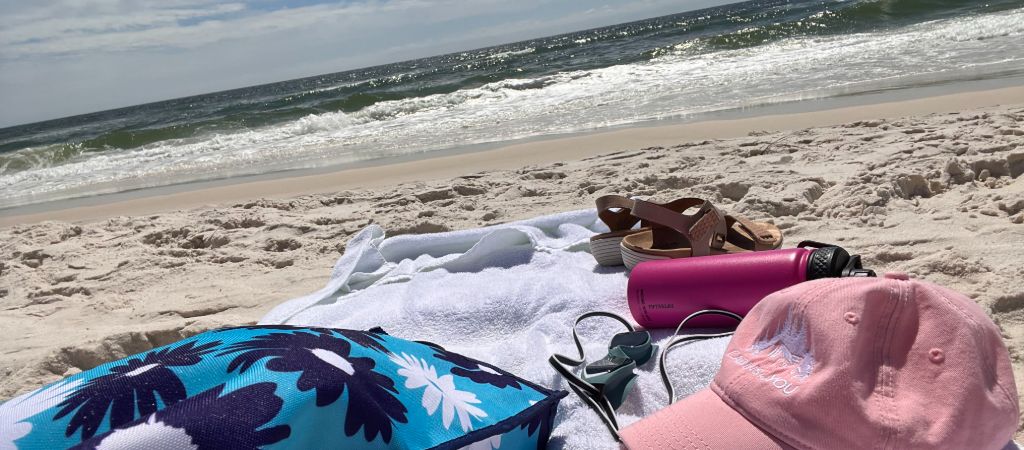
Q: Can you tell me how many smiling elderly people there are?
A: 0